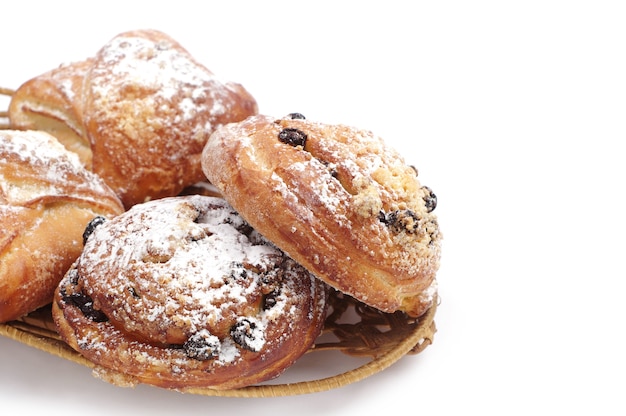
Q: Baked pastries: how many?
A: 4